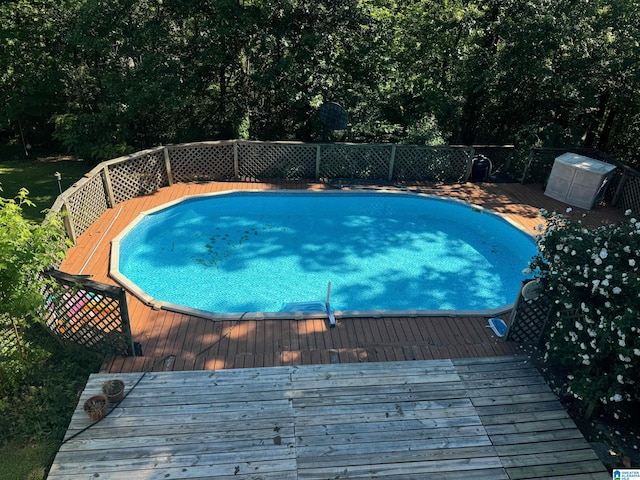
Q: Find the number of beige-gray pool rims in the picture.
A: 1